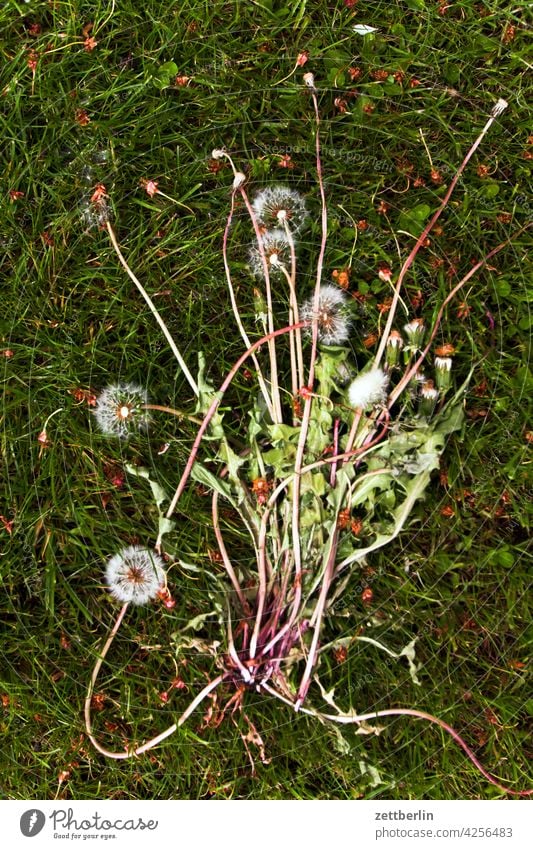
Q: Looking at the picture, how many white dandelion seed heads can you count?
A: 6